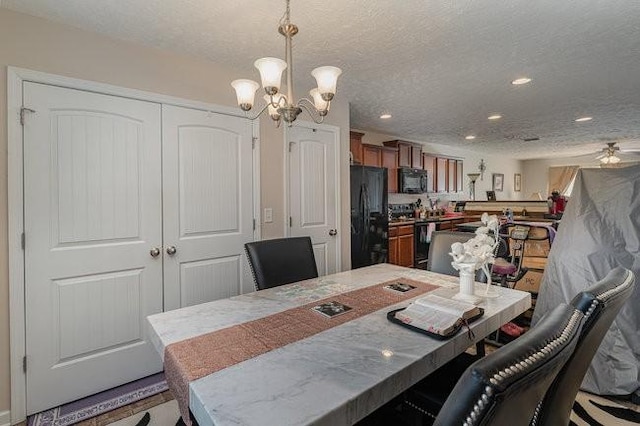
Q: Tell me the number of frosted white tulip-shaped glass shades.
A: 5